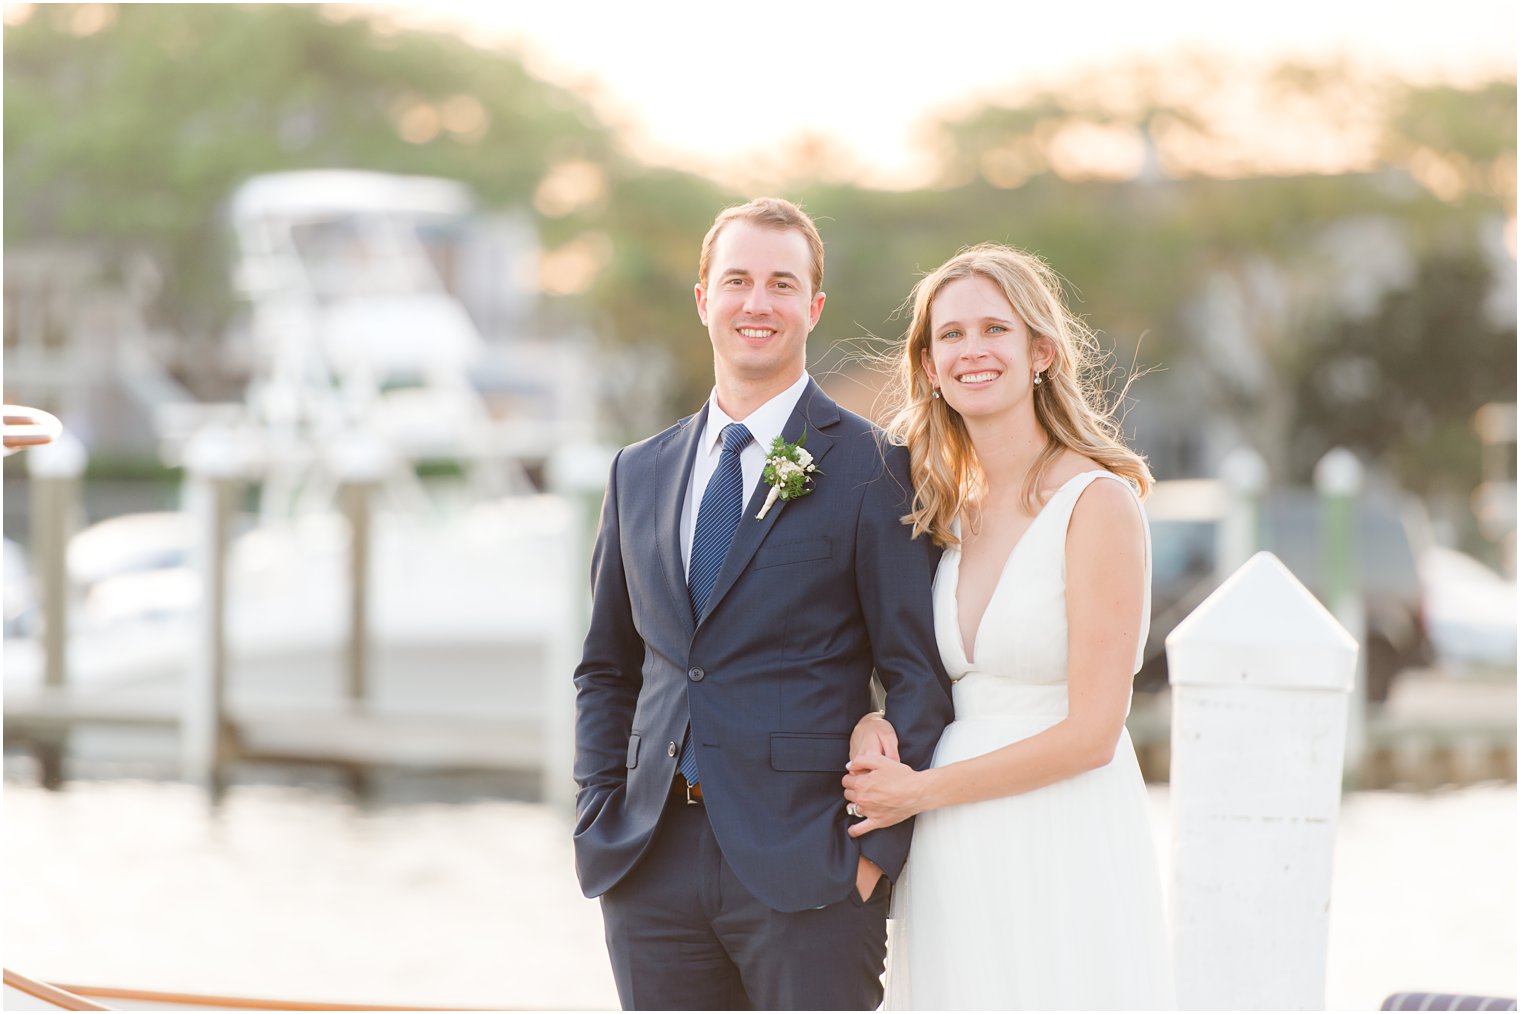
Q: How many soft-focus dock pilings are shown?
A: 6